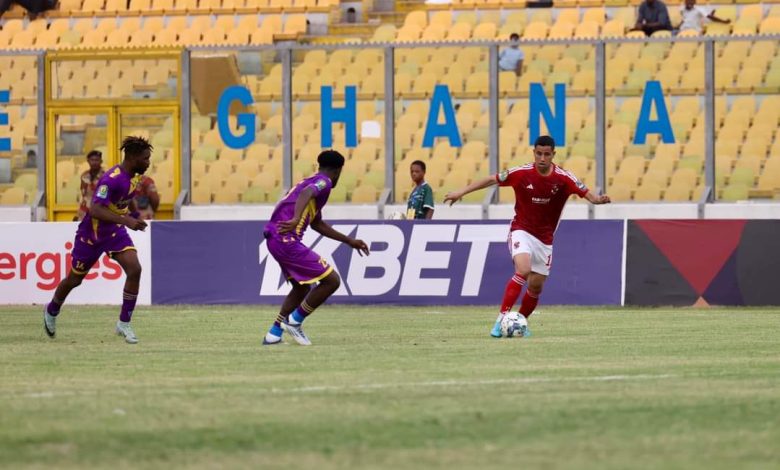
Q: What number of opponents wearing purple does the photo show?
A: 2